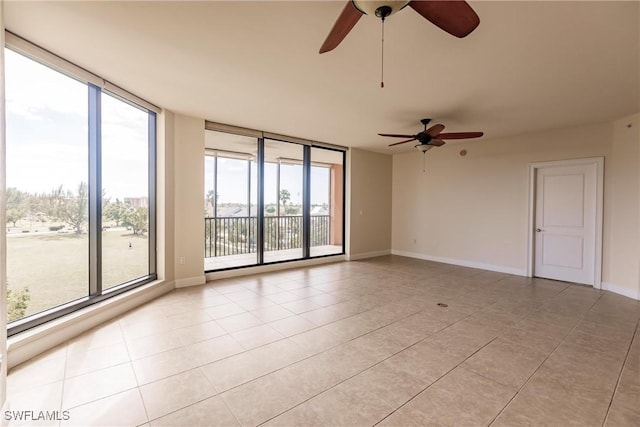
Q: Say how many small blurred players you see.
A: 0